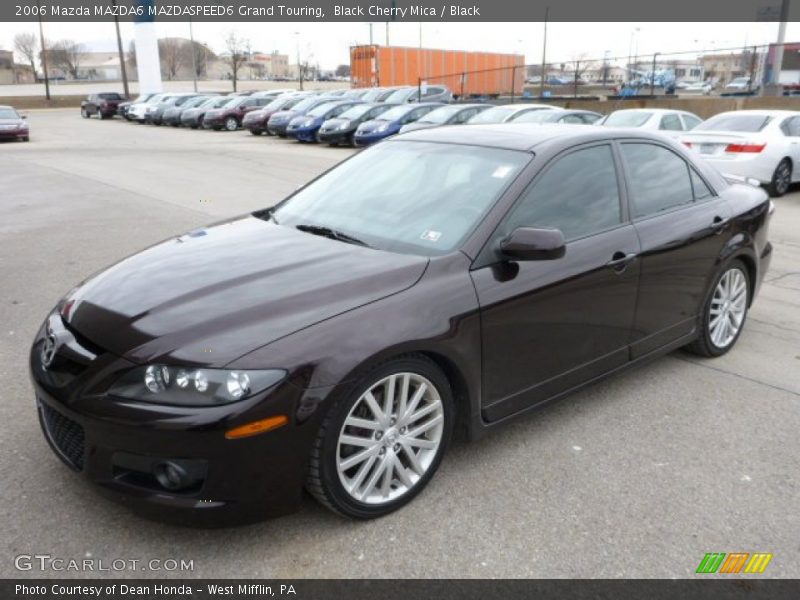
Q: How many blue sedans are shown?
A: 2